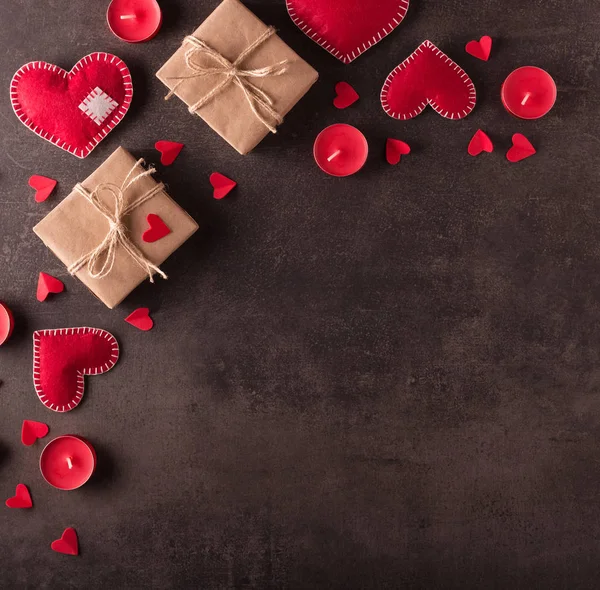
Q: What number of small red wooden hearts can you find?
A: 14